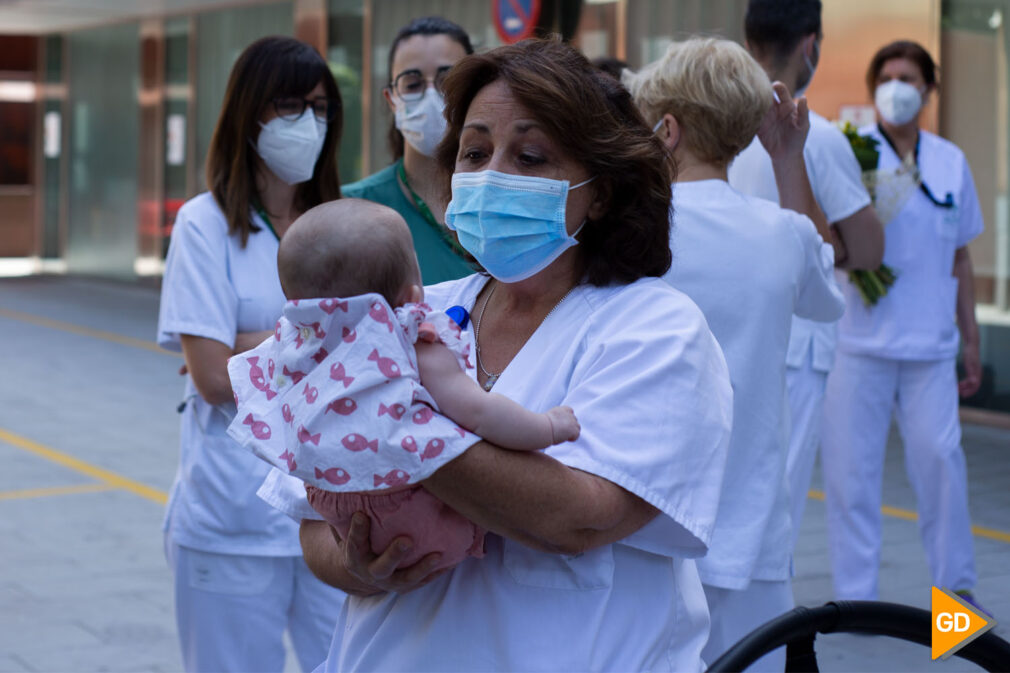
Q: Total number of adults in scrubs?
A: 6